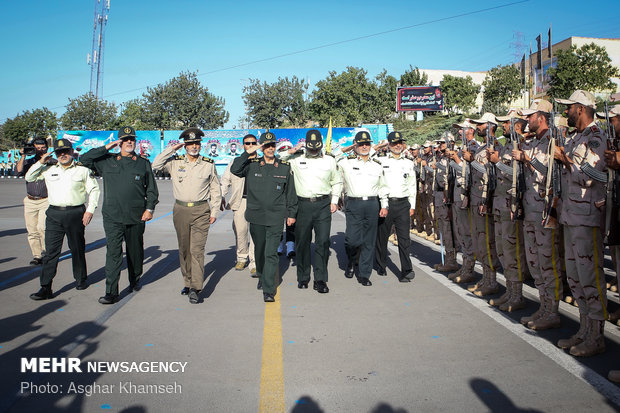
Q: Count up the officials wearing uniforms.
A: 7